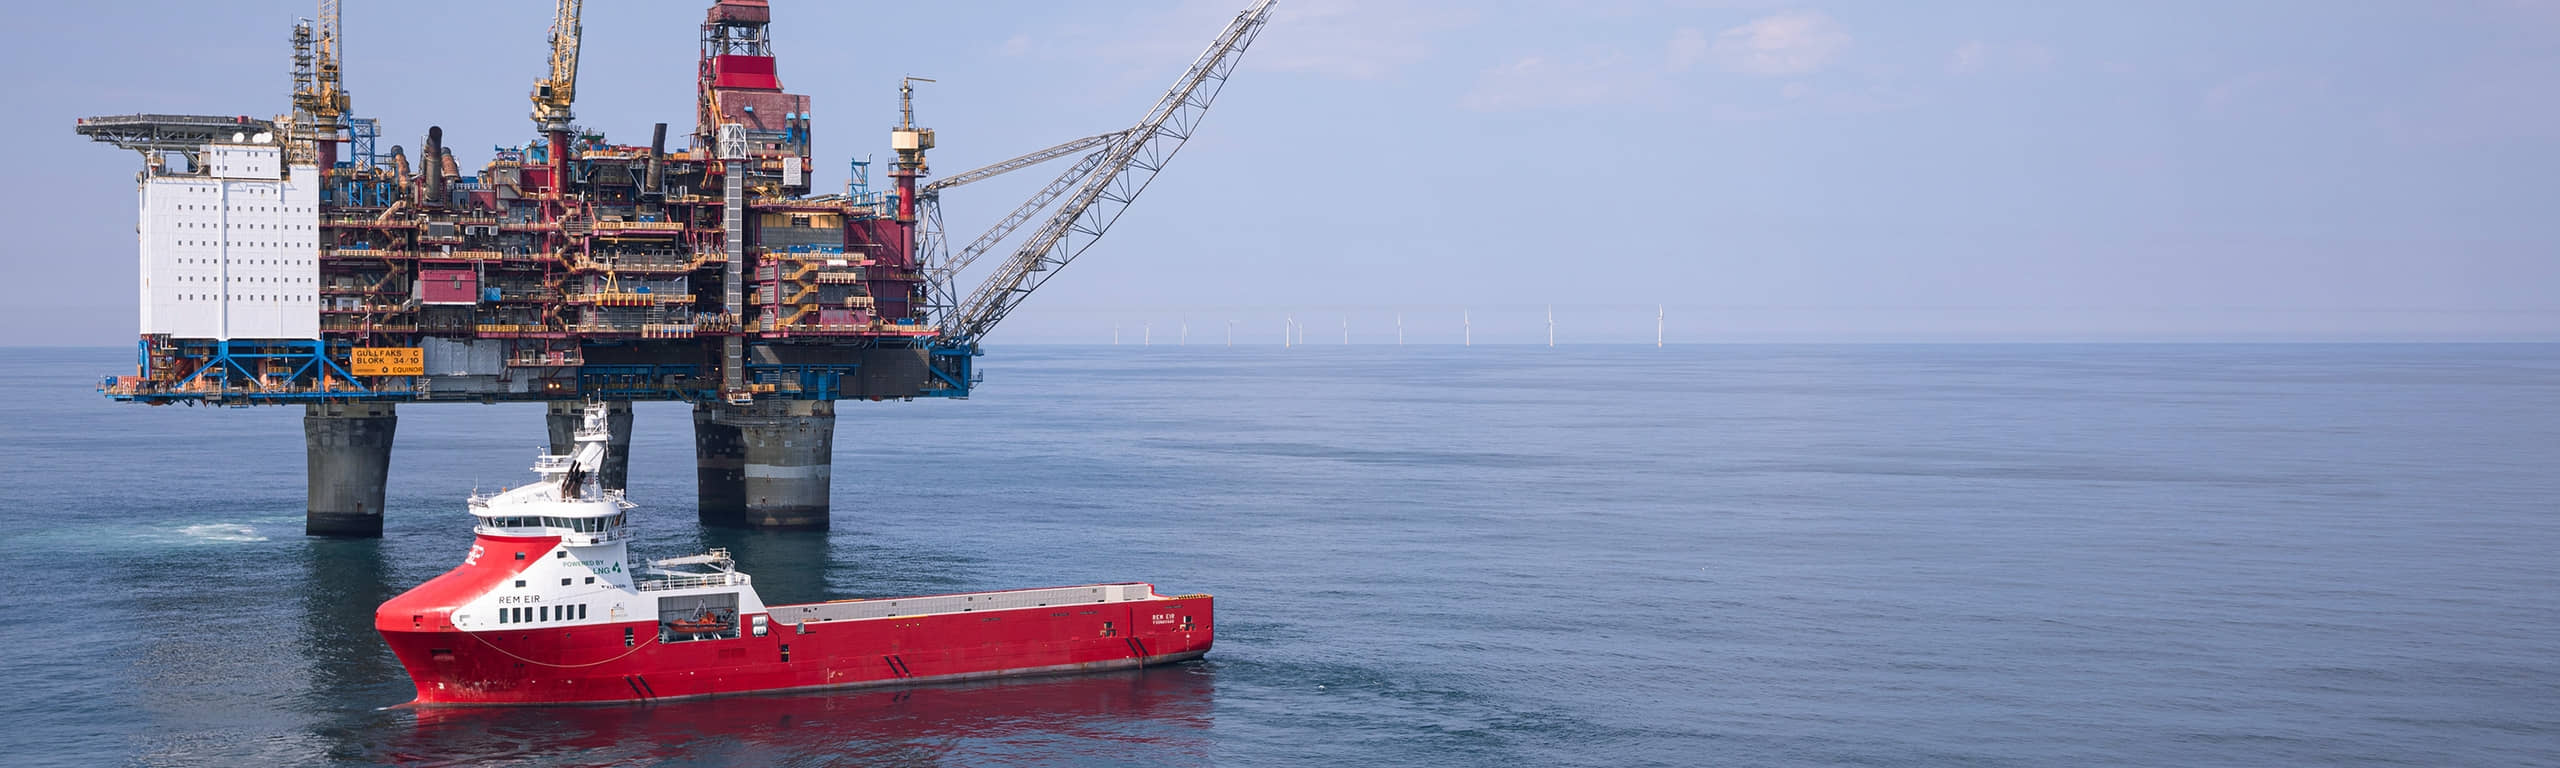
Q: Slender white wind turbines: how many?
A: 11